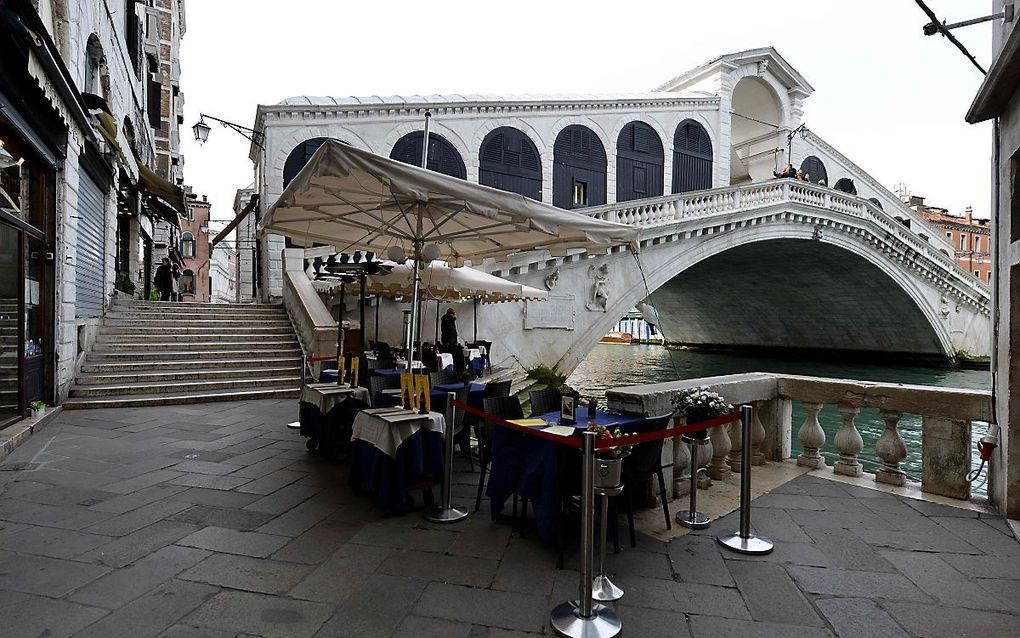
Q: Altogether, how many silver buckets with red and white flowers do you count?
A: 1